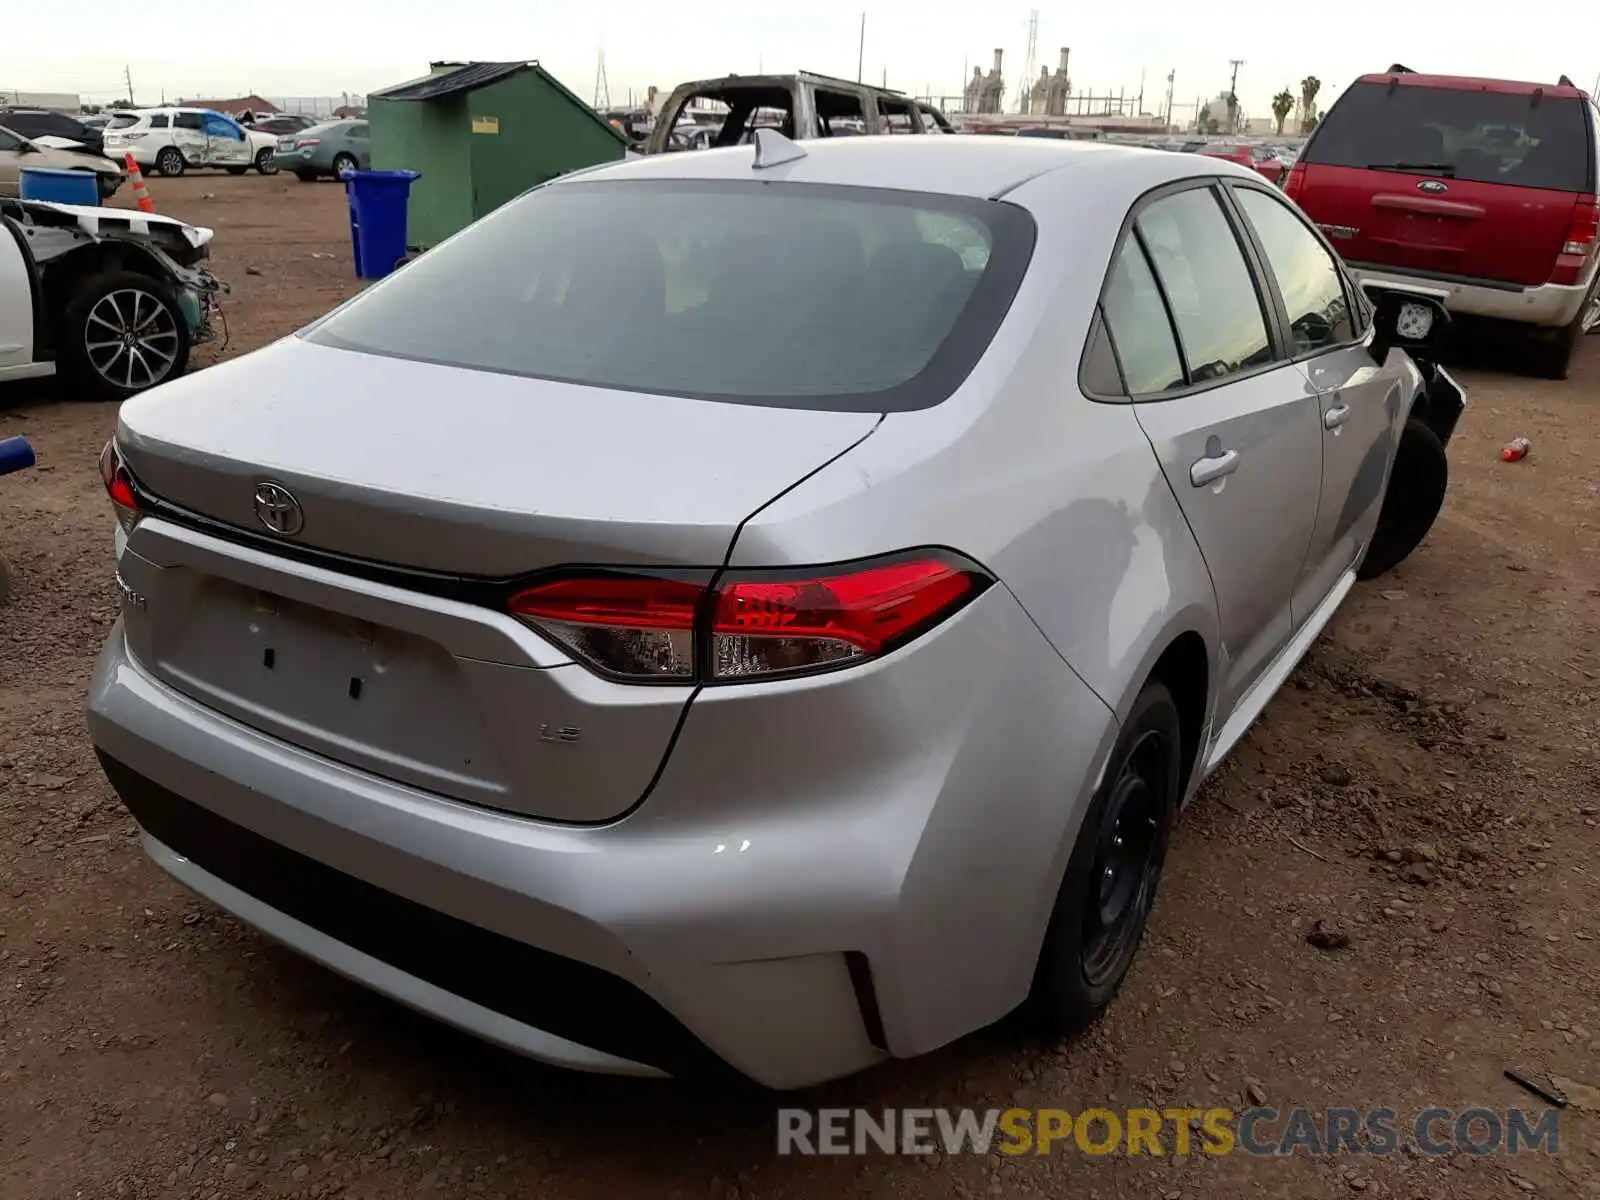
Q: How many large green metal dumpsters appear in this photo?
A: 1